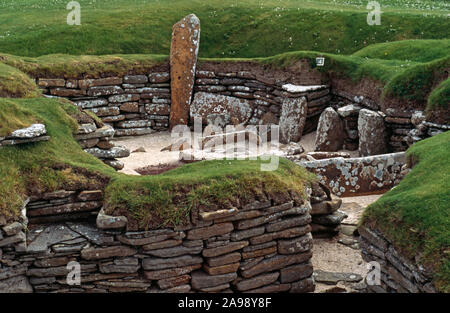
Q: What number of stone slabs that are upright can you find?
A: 4